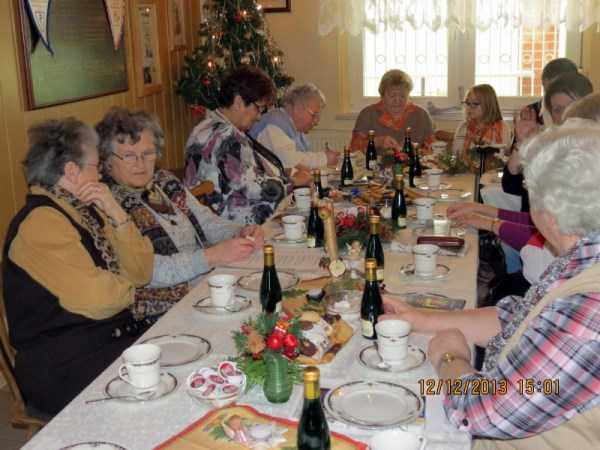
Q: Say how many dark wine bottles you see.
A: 11